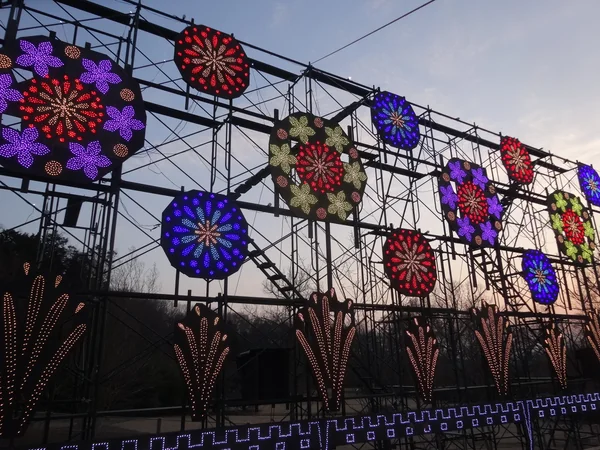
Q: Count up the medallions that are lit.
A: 11